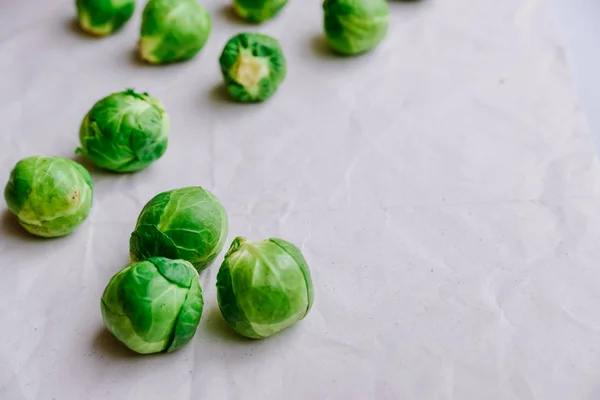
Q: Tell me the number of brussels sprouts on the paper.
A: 10